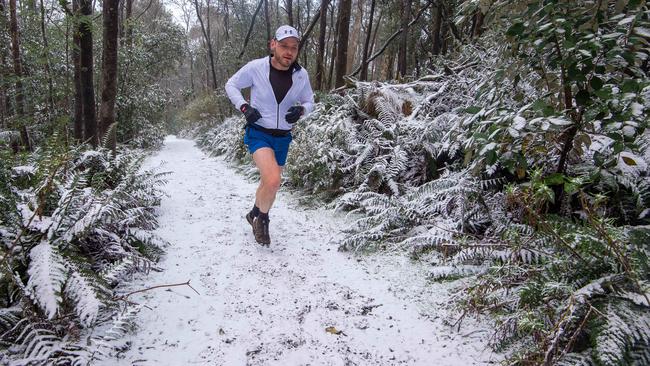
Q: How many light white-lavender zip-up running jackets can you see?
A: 1